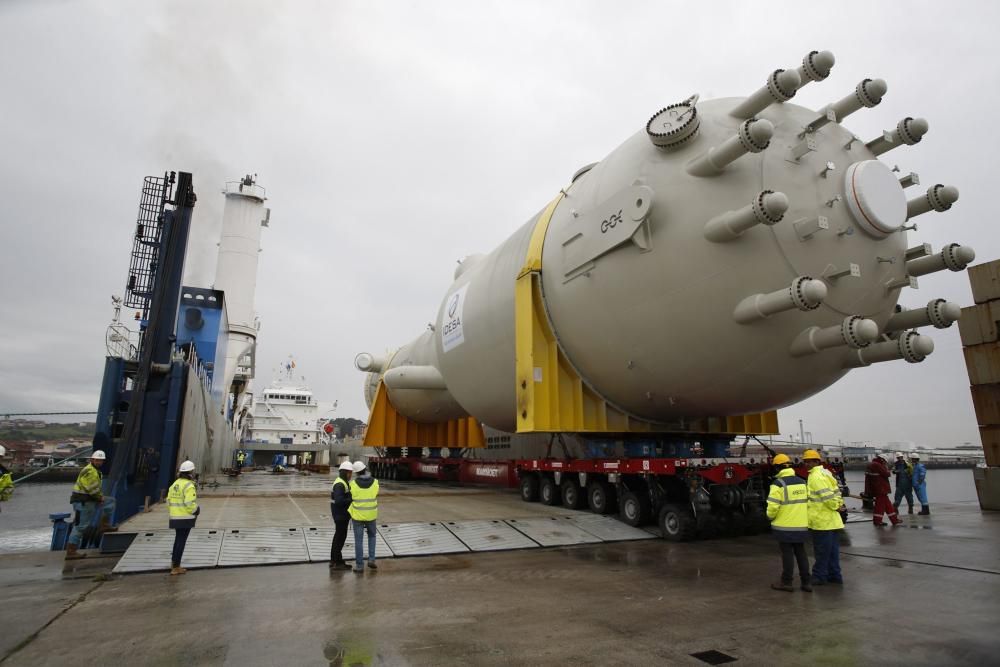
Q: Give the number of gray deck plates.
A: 7